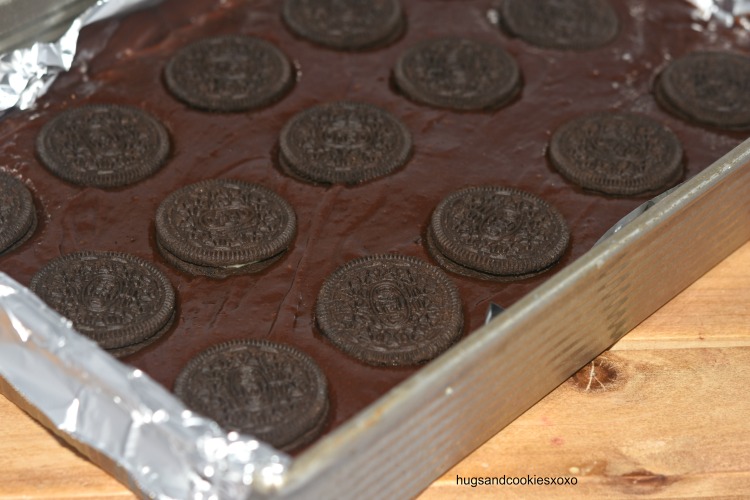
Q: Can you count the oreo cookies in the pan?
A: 14